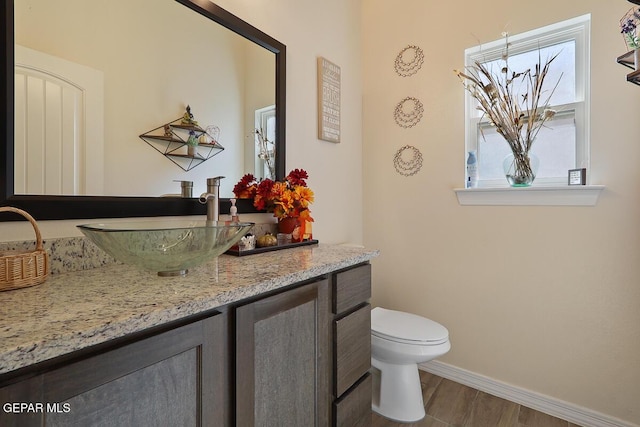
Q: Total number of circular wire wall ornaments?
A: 3